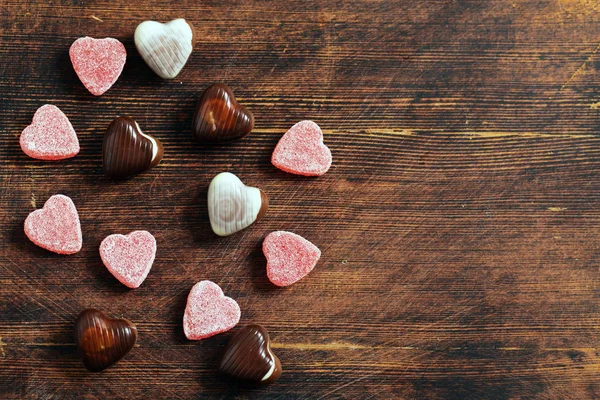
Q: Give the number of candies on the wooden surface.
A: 13